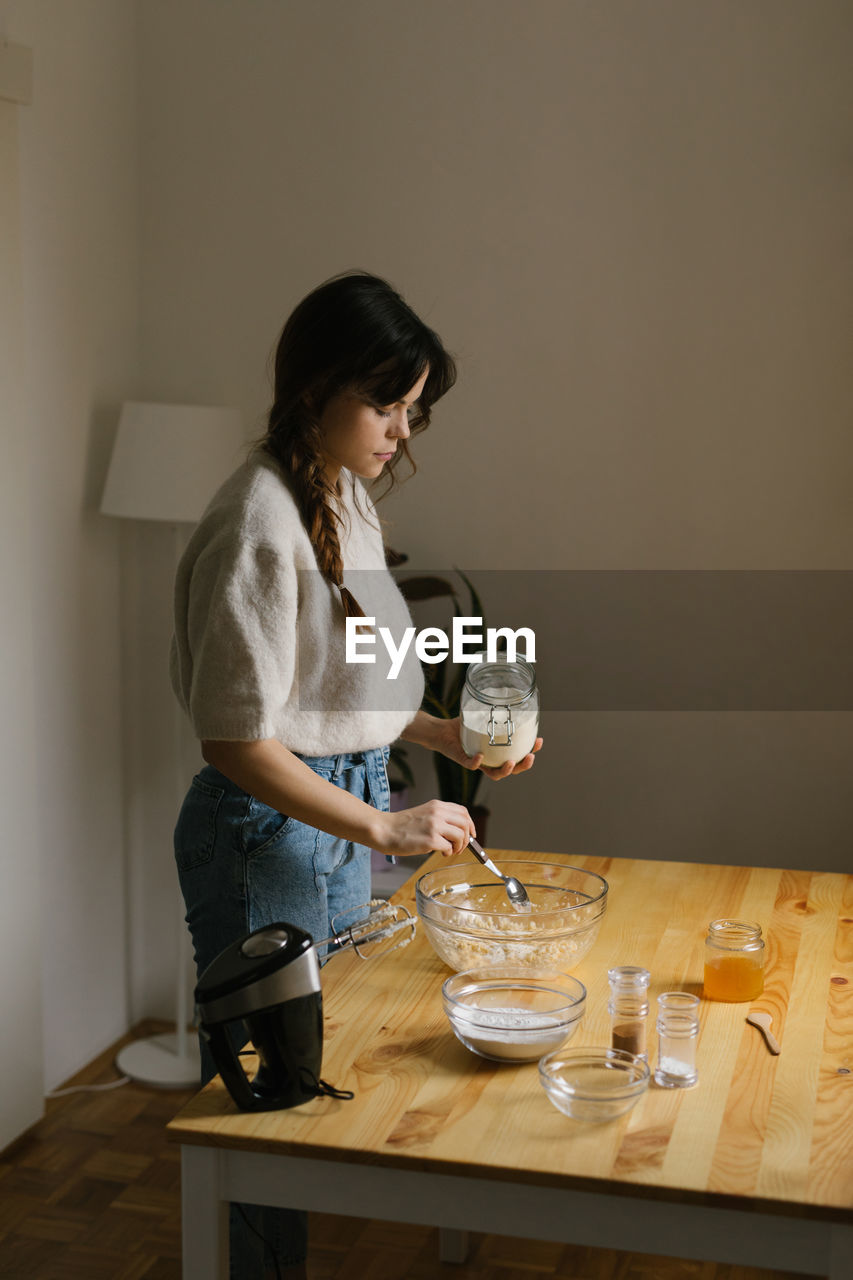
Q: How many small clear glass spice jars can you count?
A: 2